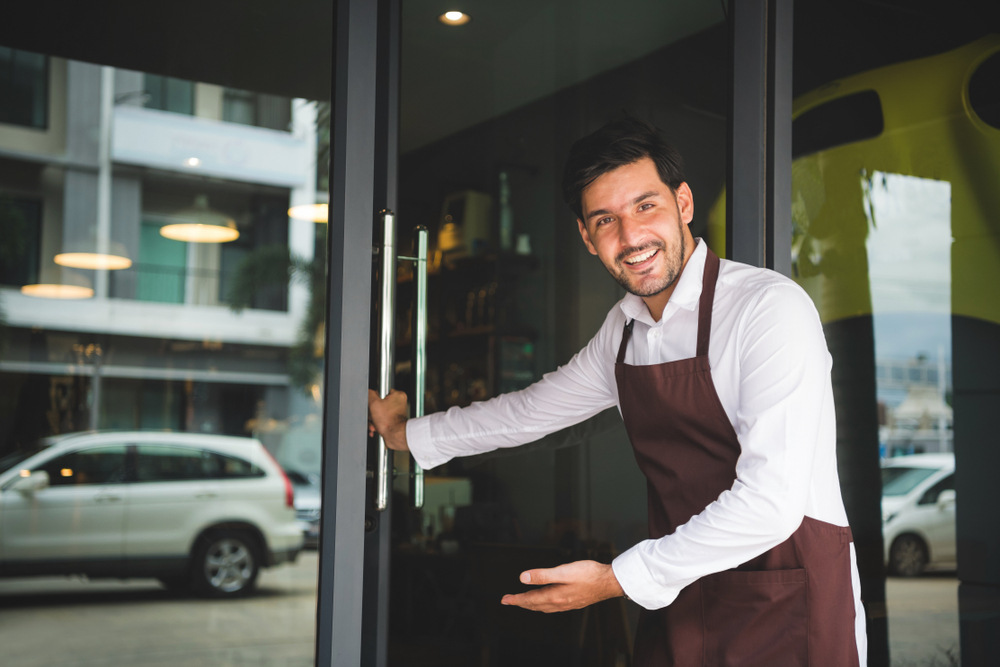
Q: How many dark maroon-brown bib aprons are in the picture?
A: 1